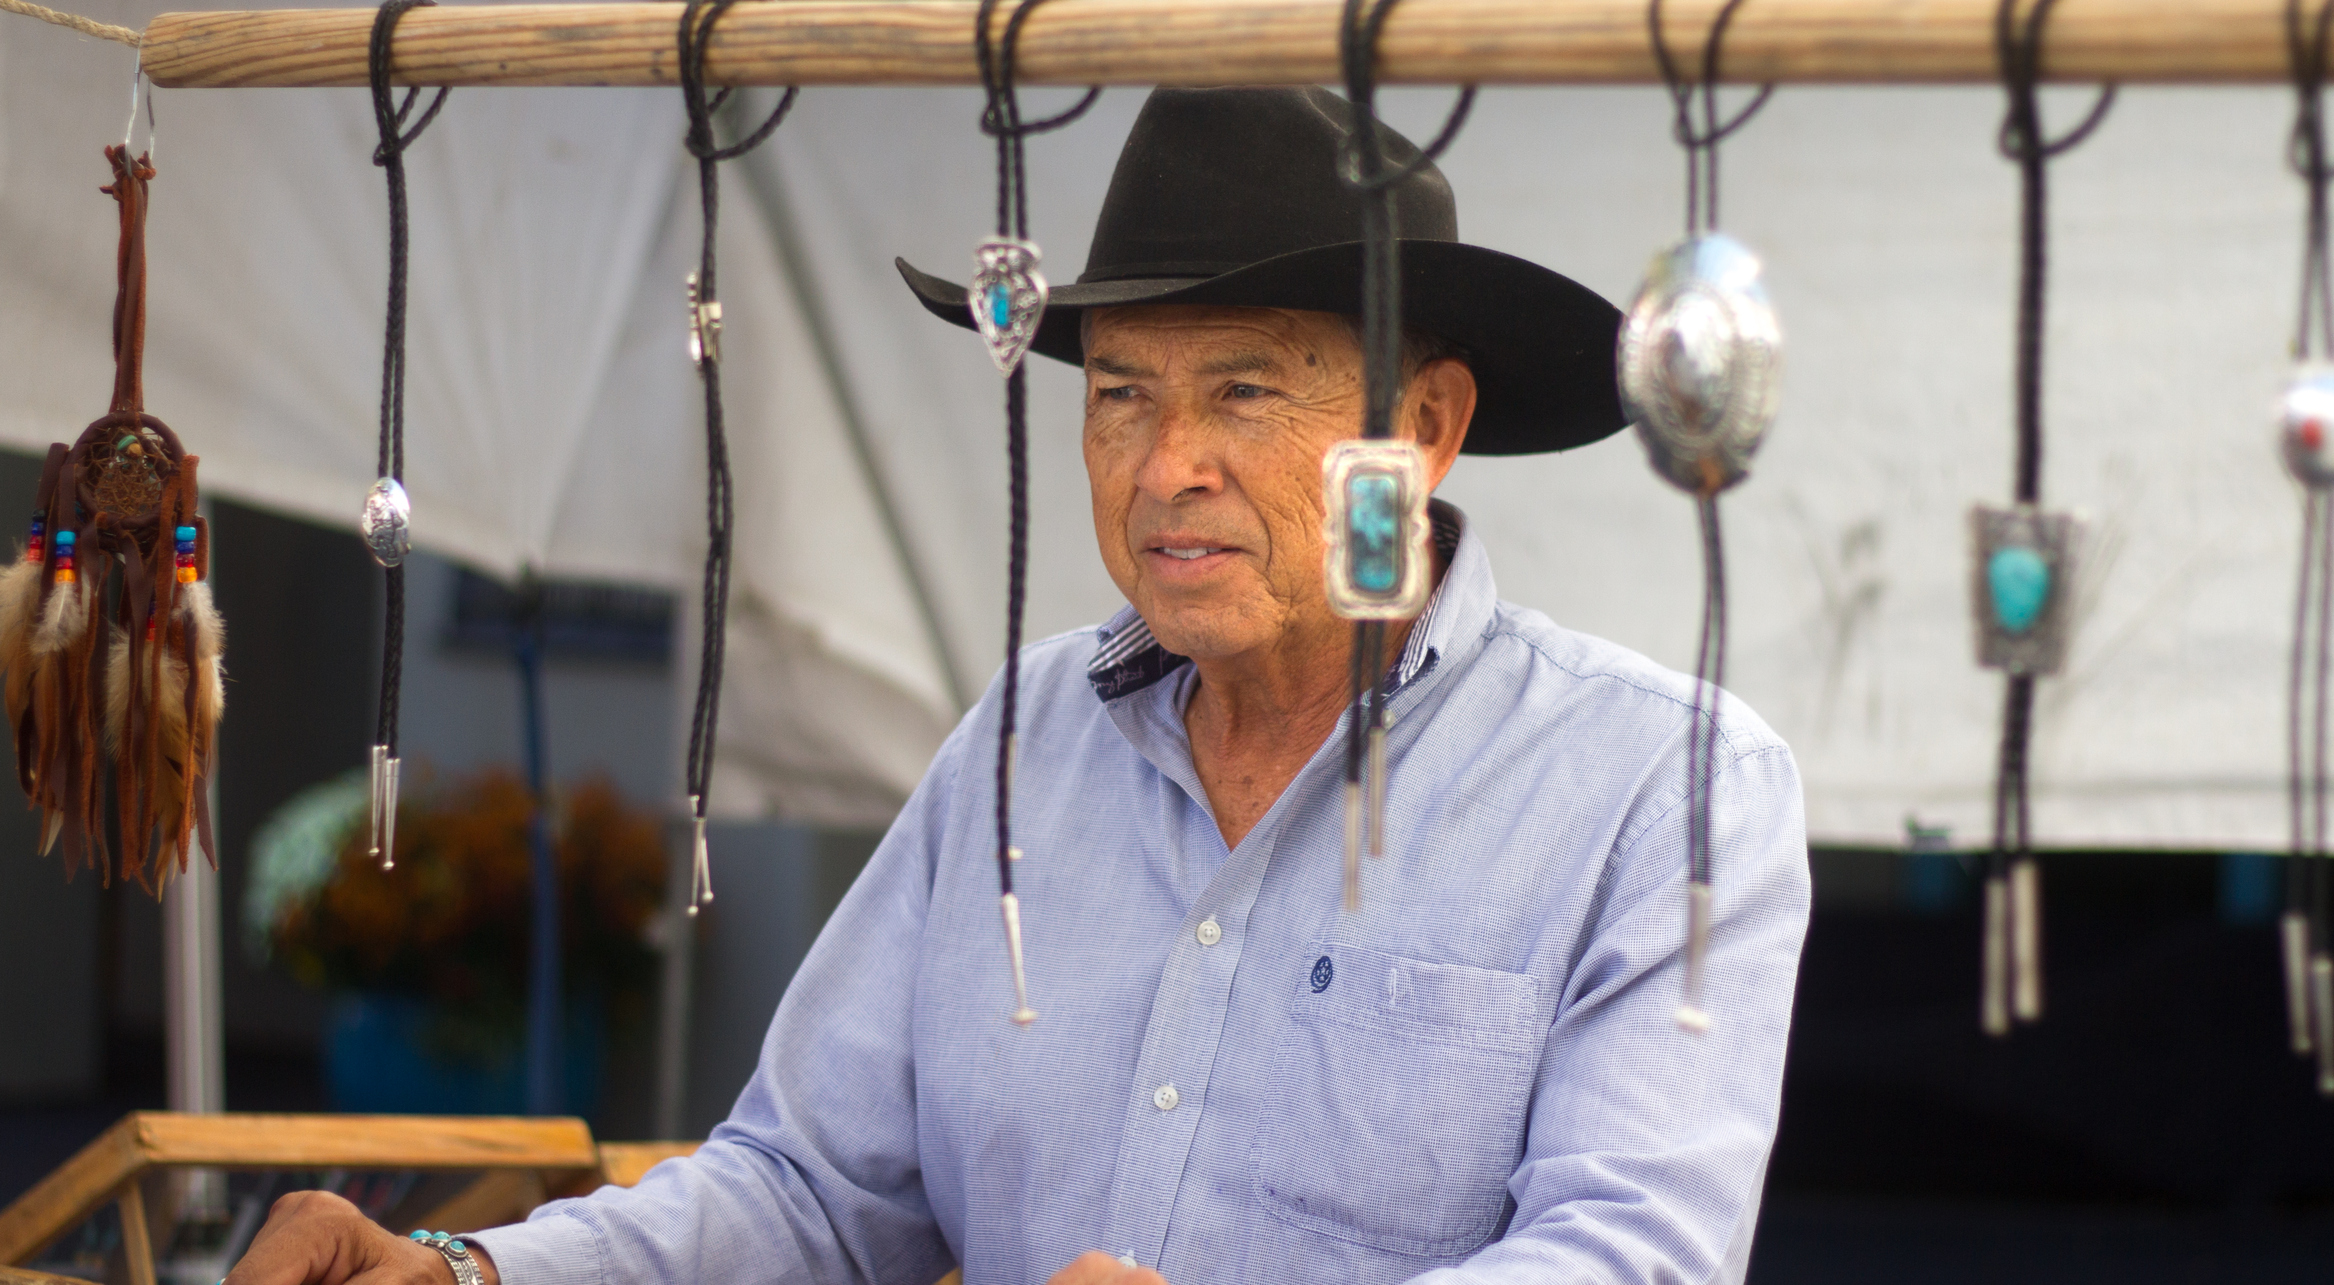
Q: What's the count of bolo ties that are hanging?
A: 7